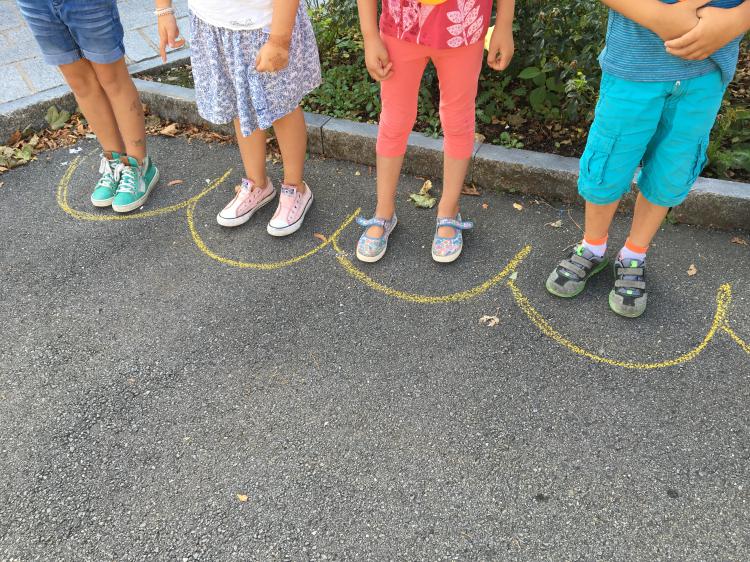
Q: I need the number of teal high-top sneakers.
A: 2